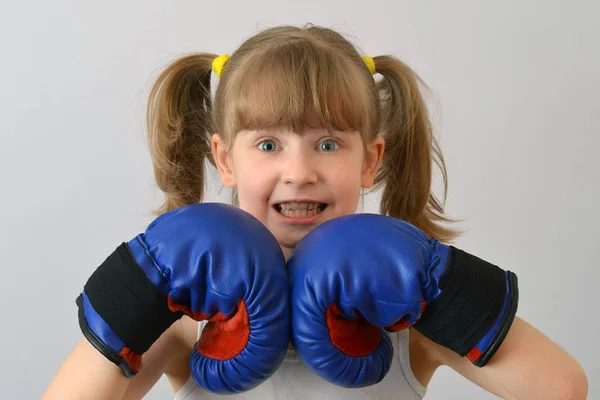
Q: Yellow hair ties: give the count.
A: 2